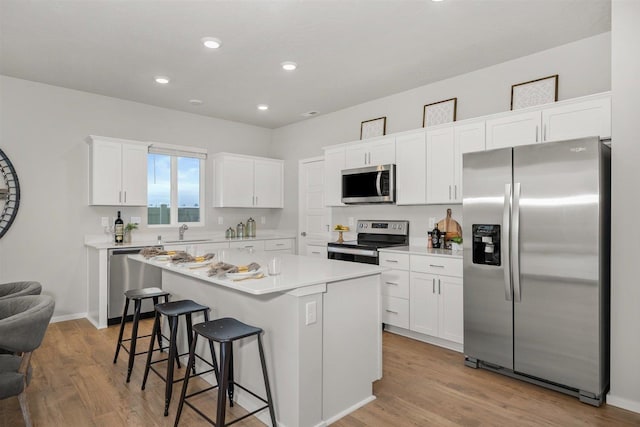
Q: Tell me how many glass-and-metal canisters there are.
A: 3